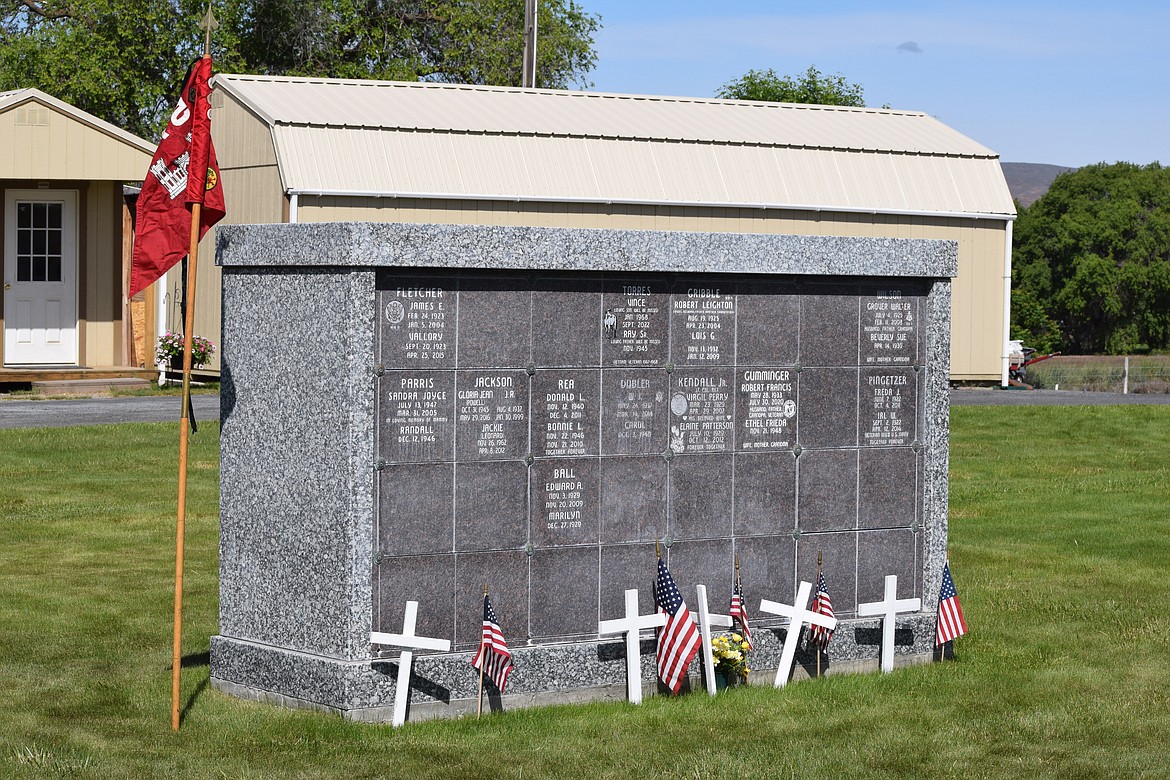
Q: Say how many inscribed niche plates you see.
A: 12